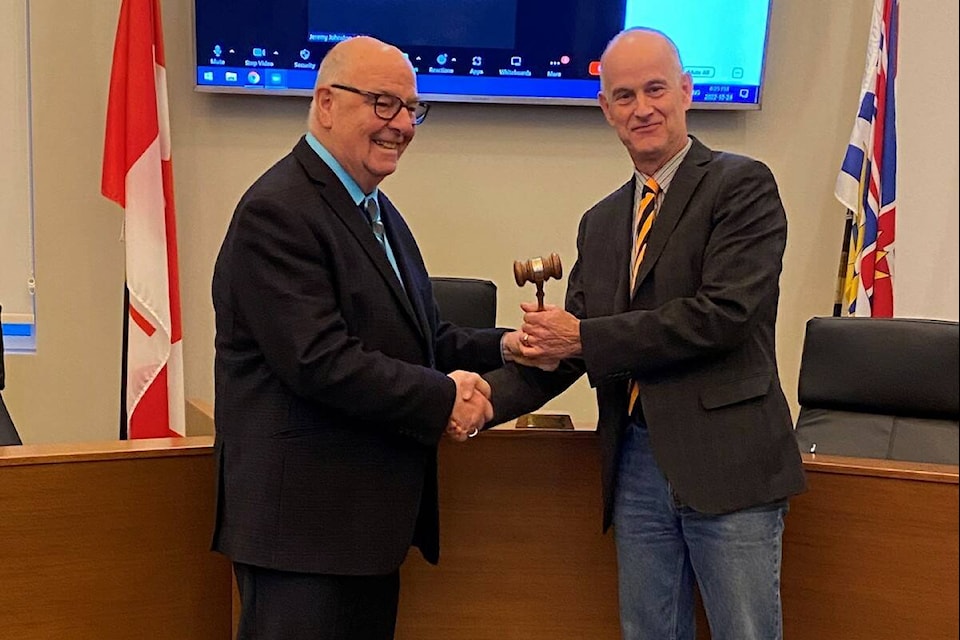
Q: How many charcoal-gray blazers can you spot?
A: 1